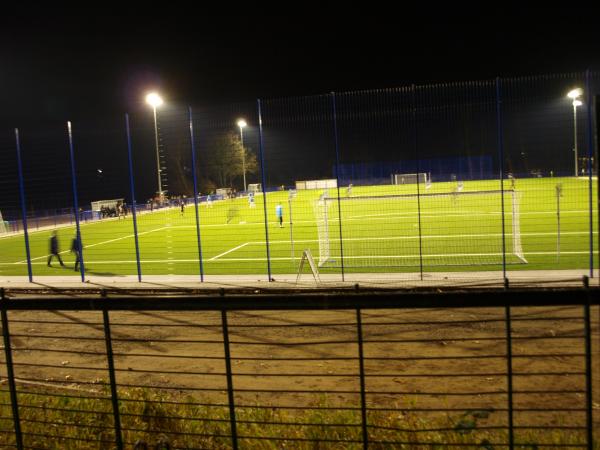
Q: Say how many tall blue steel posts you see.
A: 9